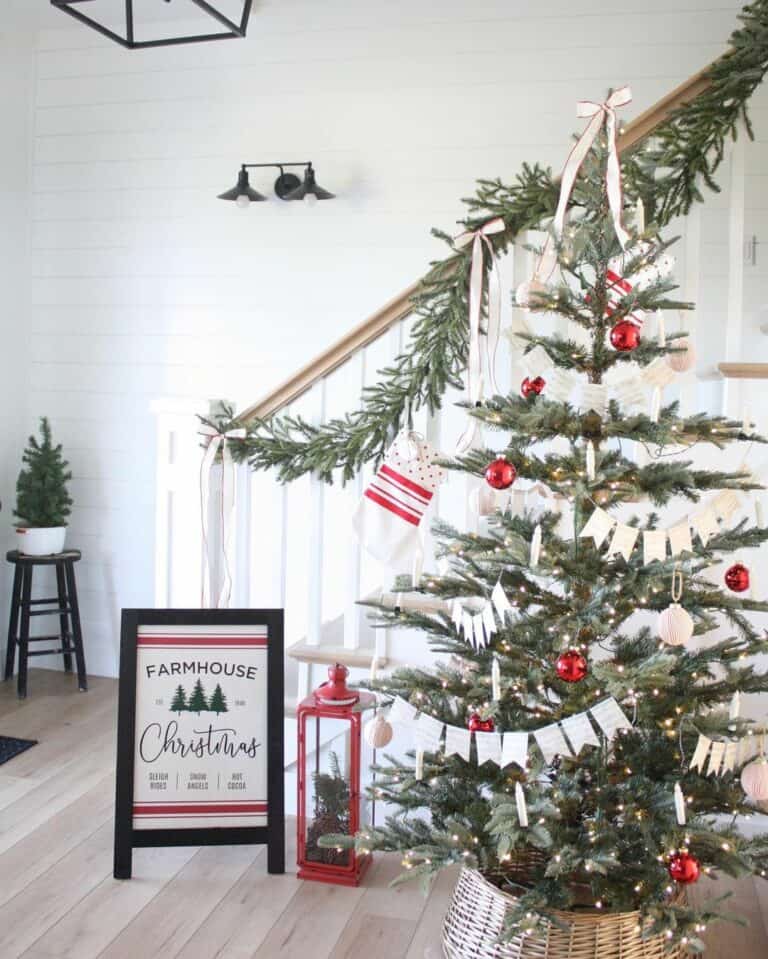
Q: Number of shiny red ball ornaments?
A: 7